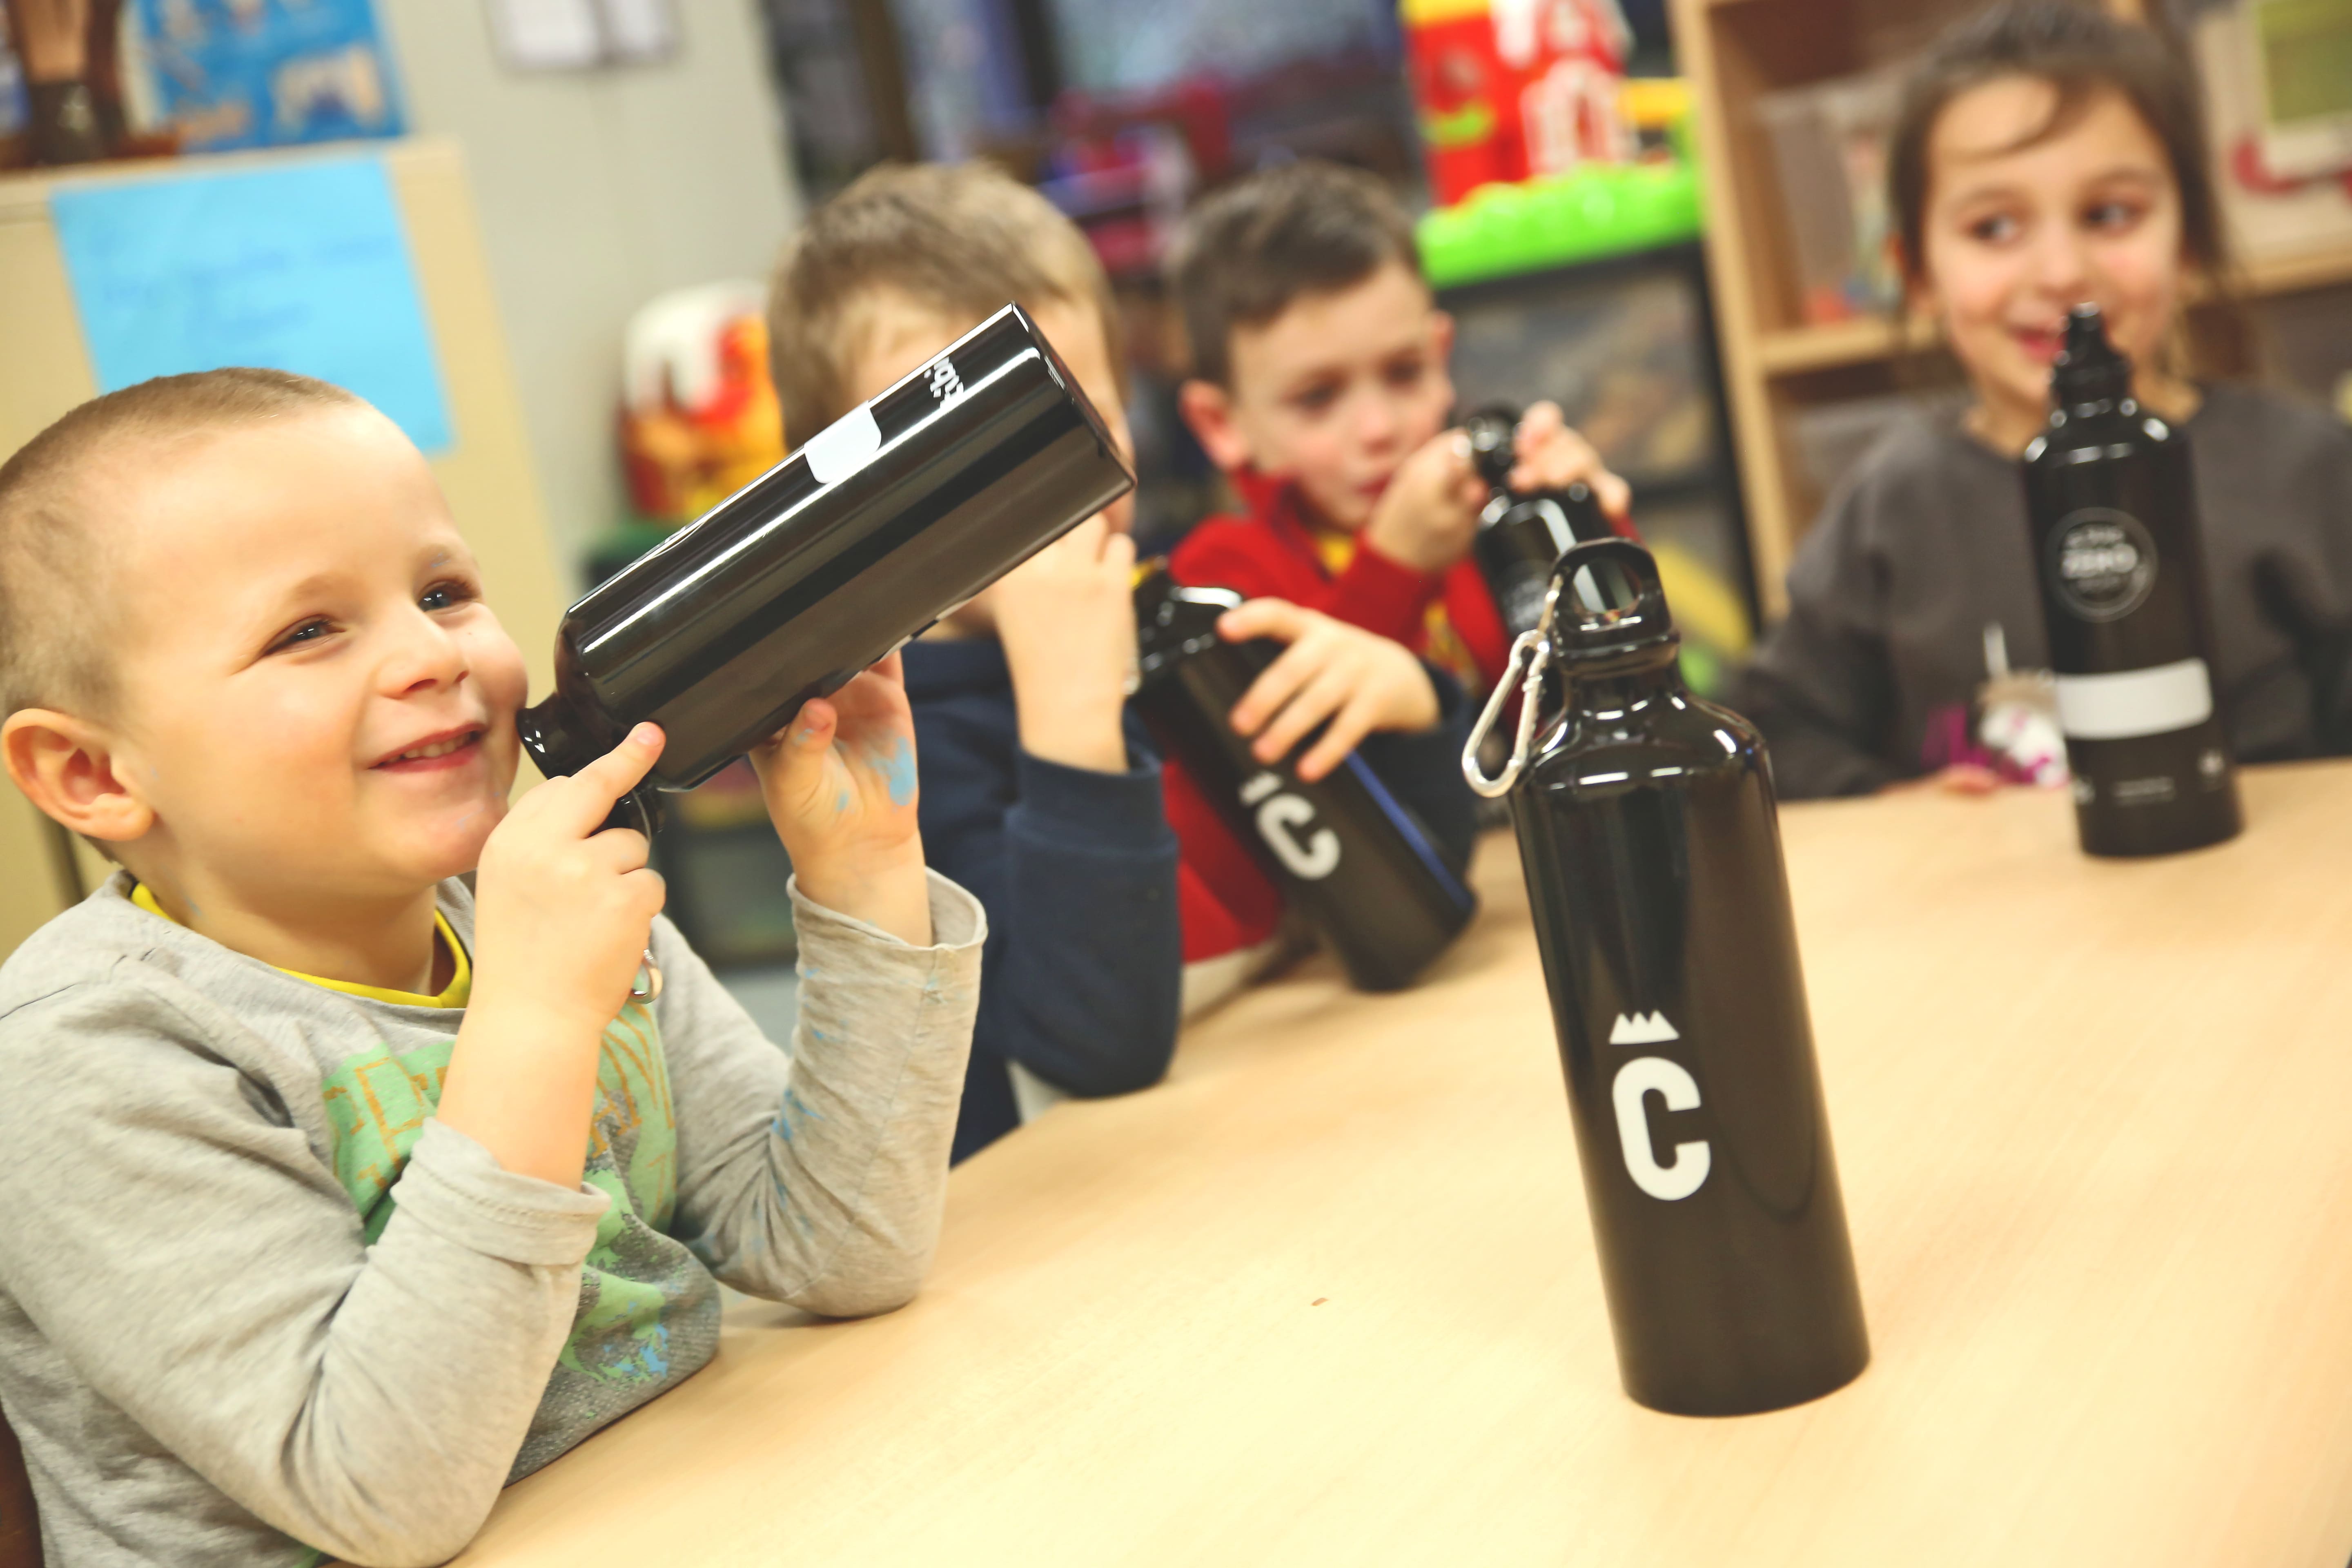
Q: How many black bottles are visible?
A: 5